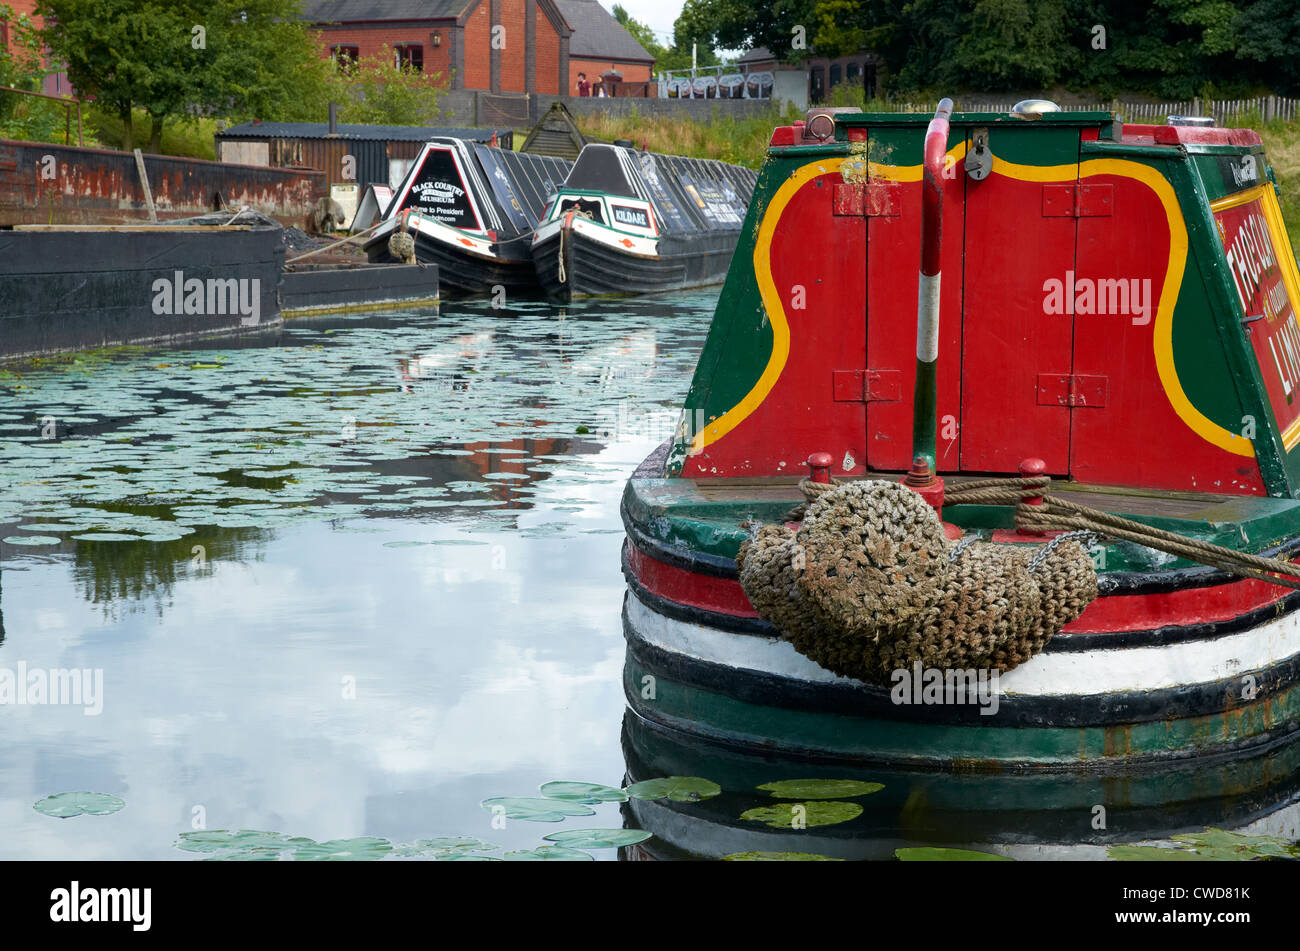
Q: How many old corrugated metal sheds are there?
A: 1